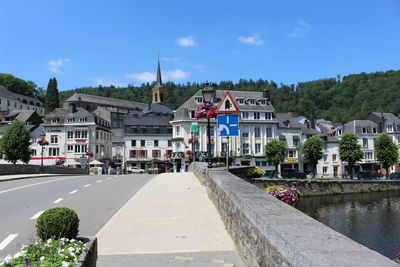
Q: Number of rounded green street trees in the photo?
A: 5